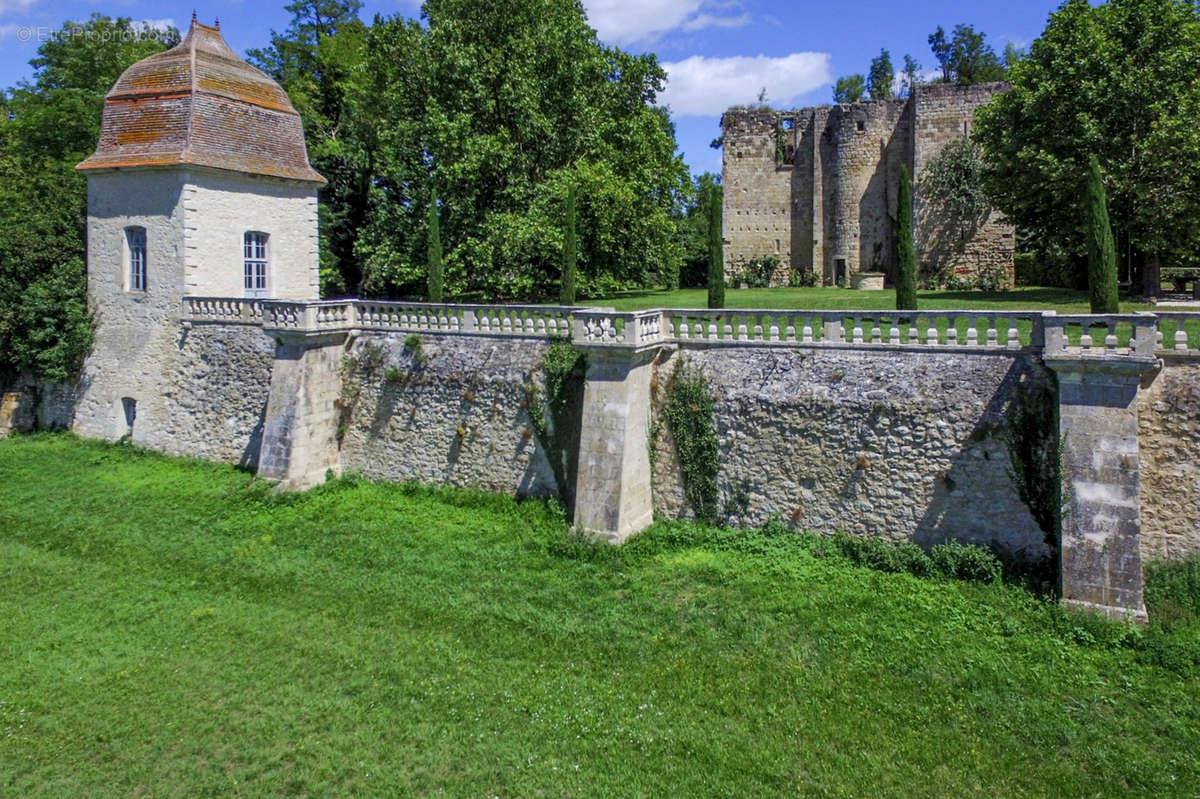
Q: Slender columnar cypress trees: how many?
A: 5